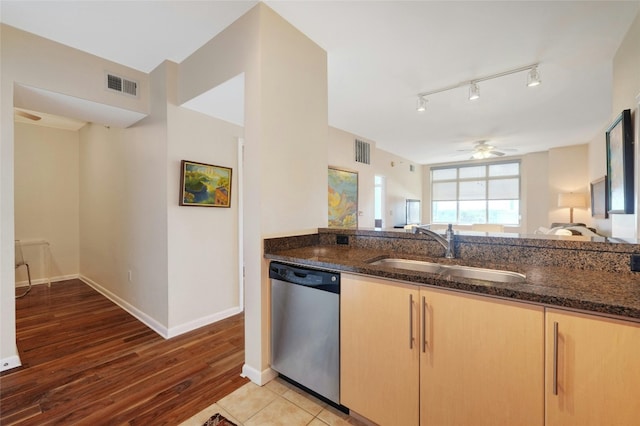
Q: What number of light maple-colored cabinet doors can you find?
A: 3